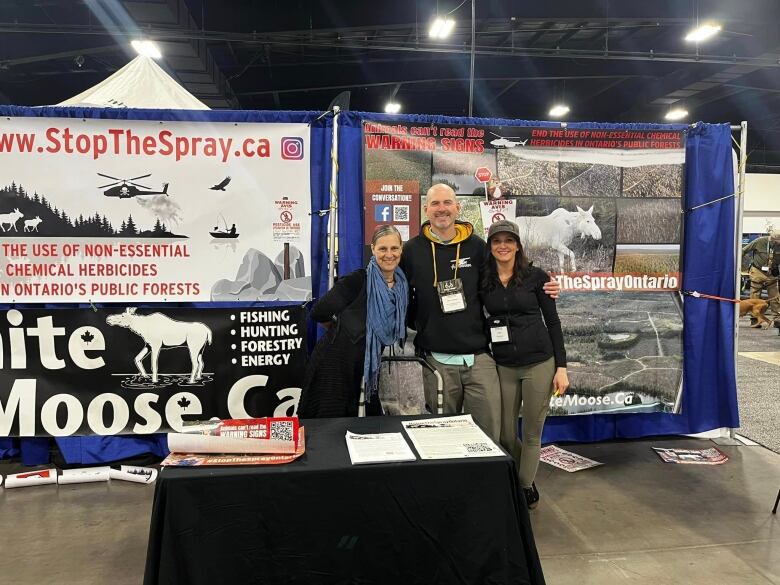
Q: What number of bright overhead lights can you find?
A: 6